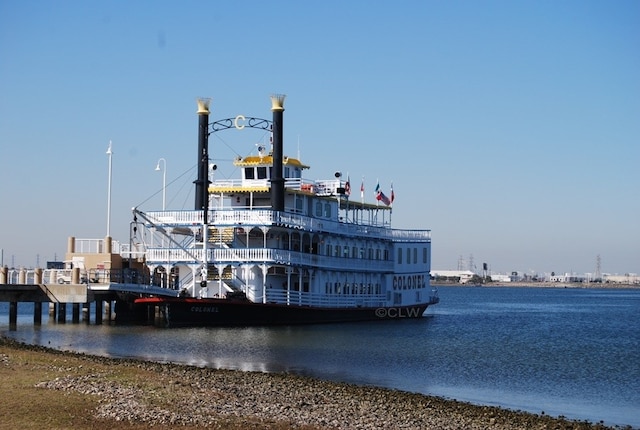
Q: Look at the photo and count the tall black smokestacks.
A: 2